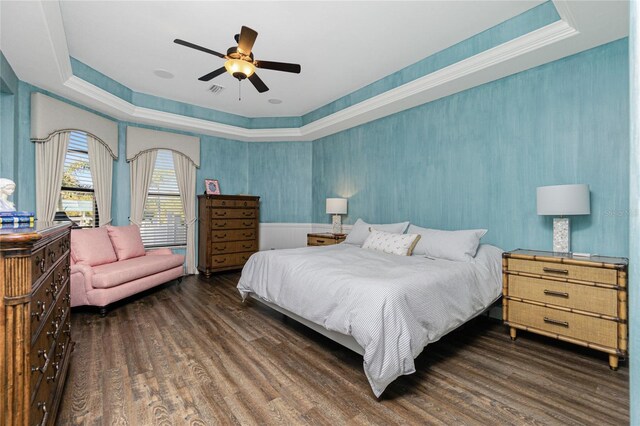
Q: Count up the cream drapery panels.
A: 4